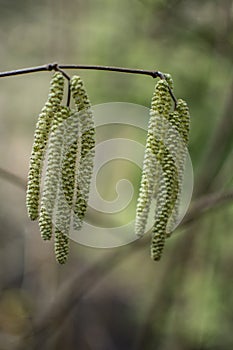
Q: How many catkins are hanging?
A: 8